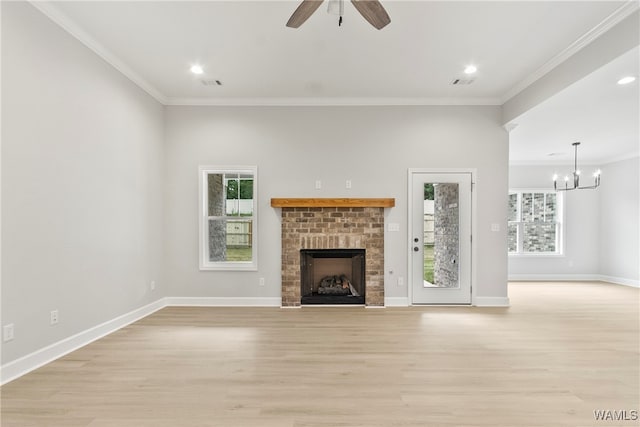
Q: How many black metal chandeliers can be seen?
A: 1